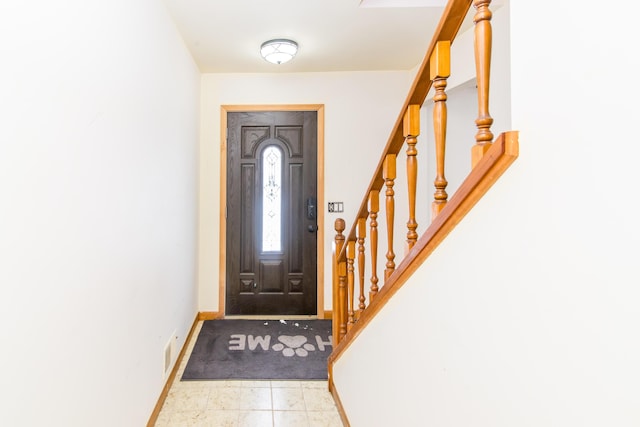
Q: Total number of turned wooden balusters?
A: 8